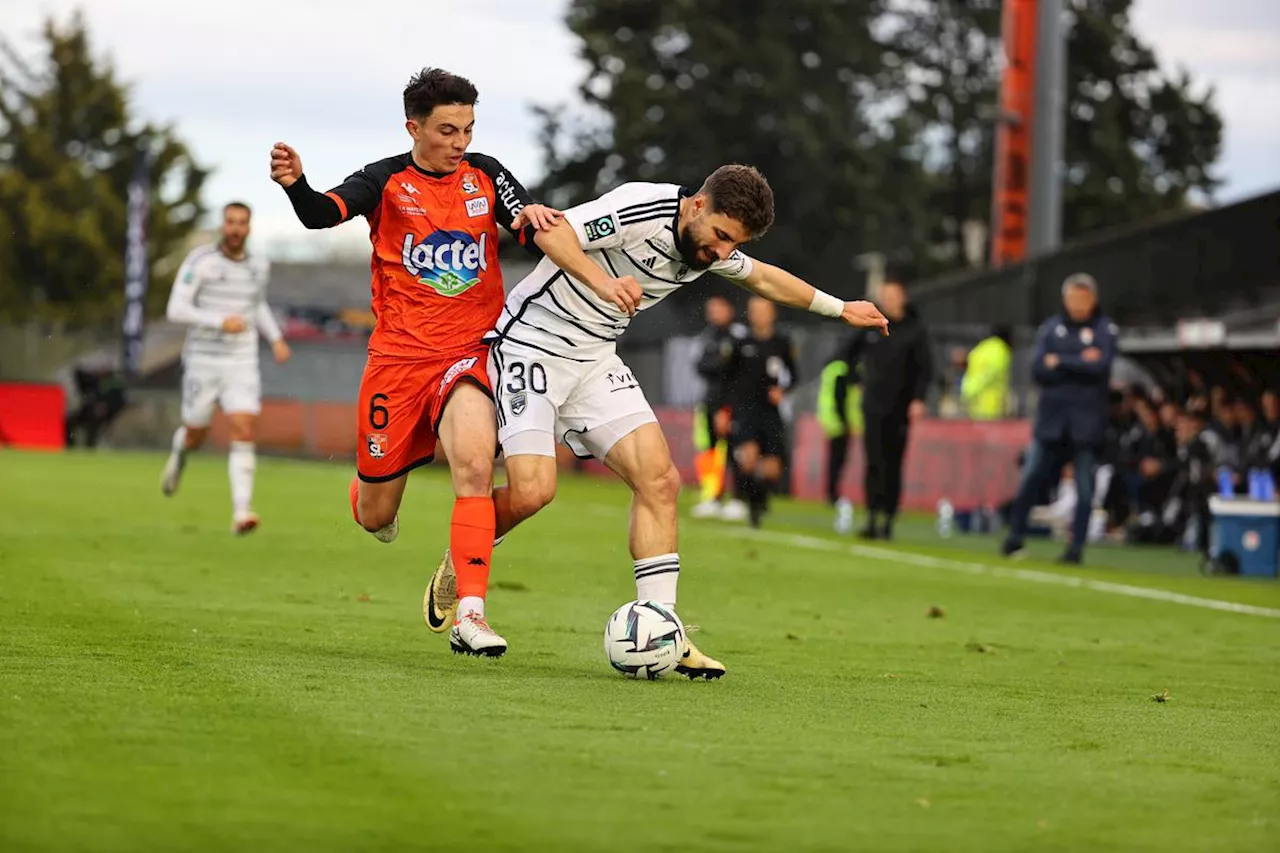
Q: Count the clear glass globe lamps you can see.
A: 0